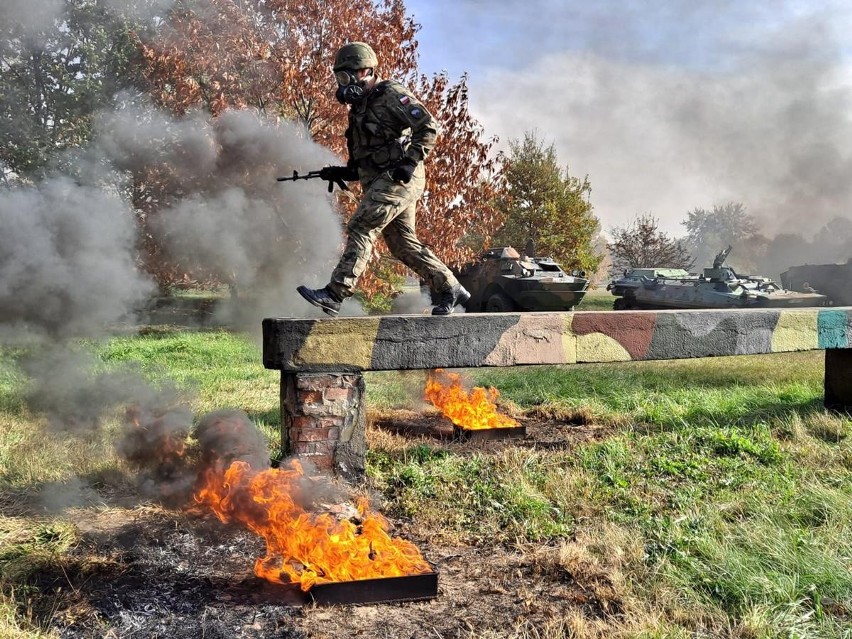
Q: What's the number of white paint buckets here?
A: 0